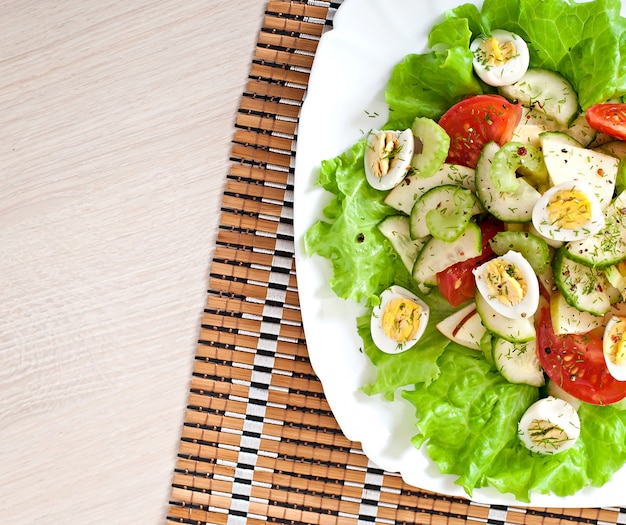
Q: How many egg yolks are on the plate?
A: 7